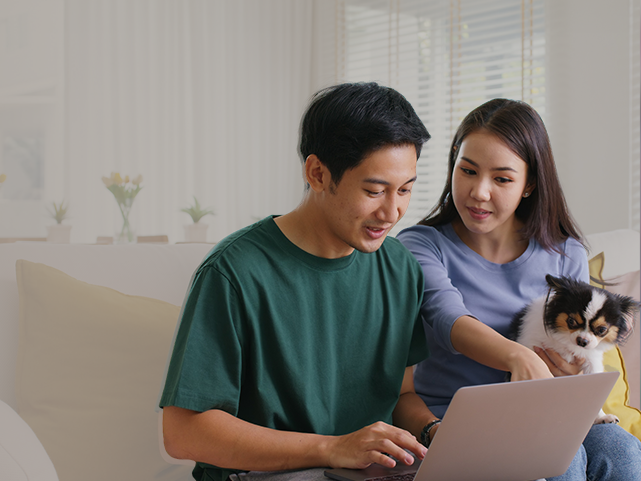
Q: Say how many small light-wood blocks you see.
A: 2